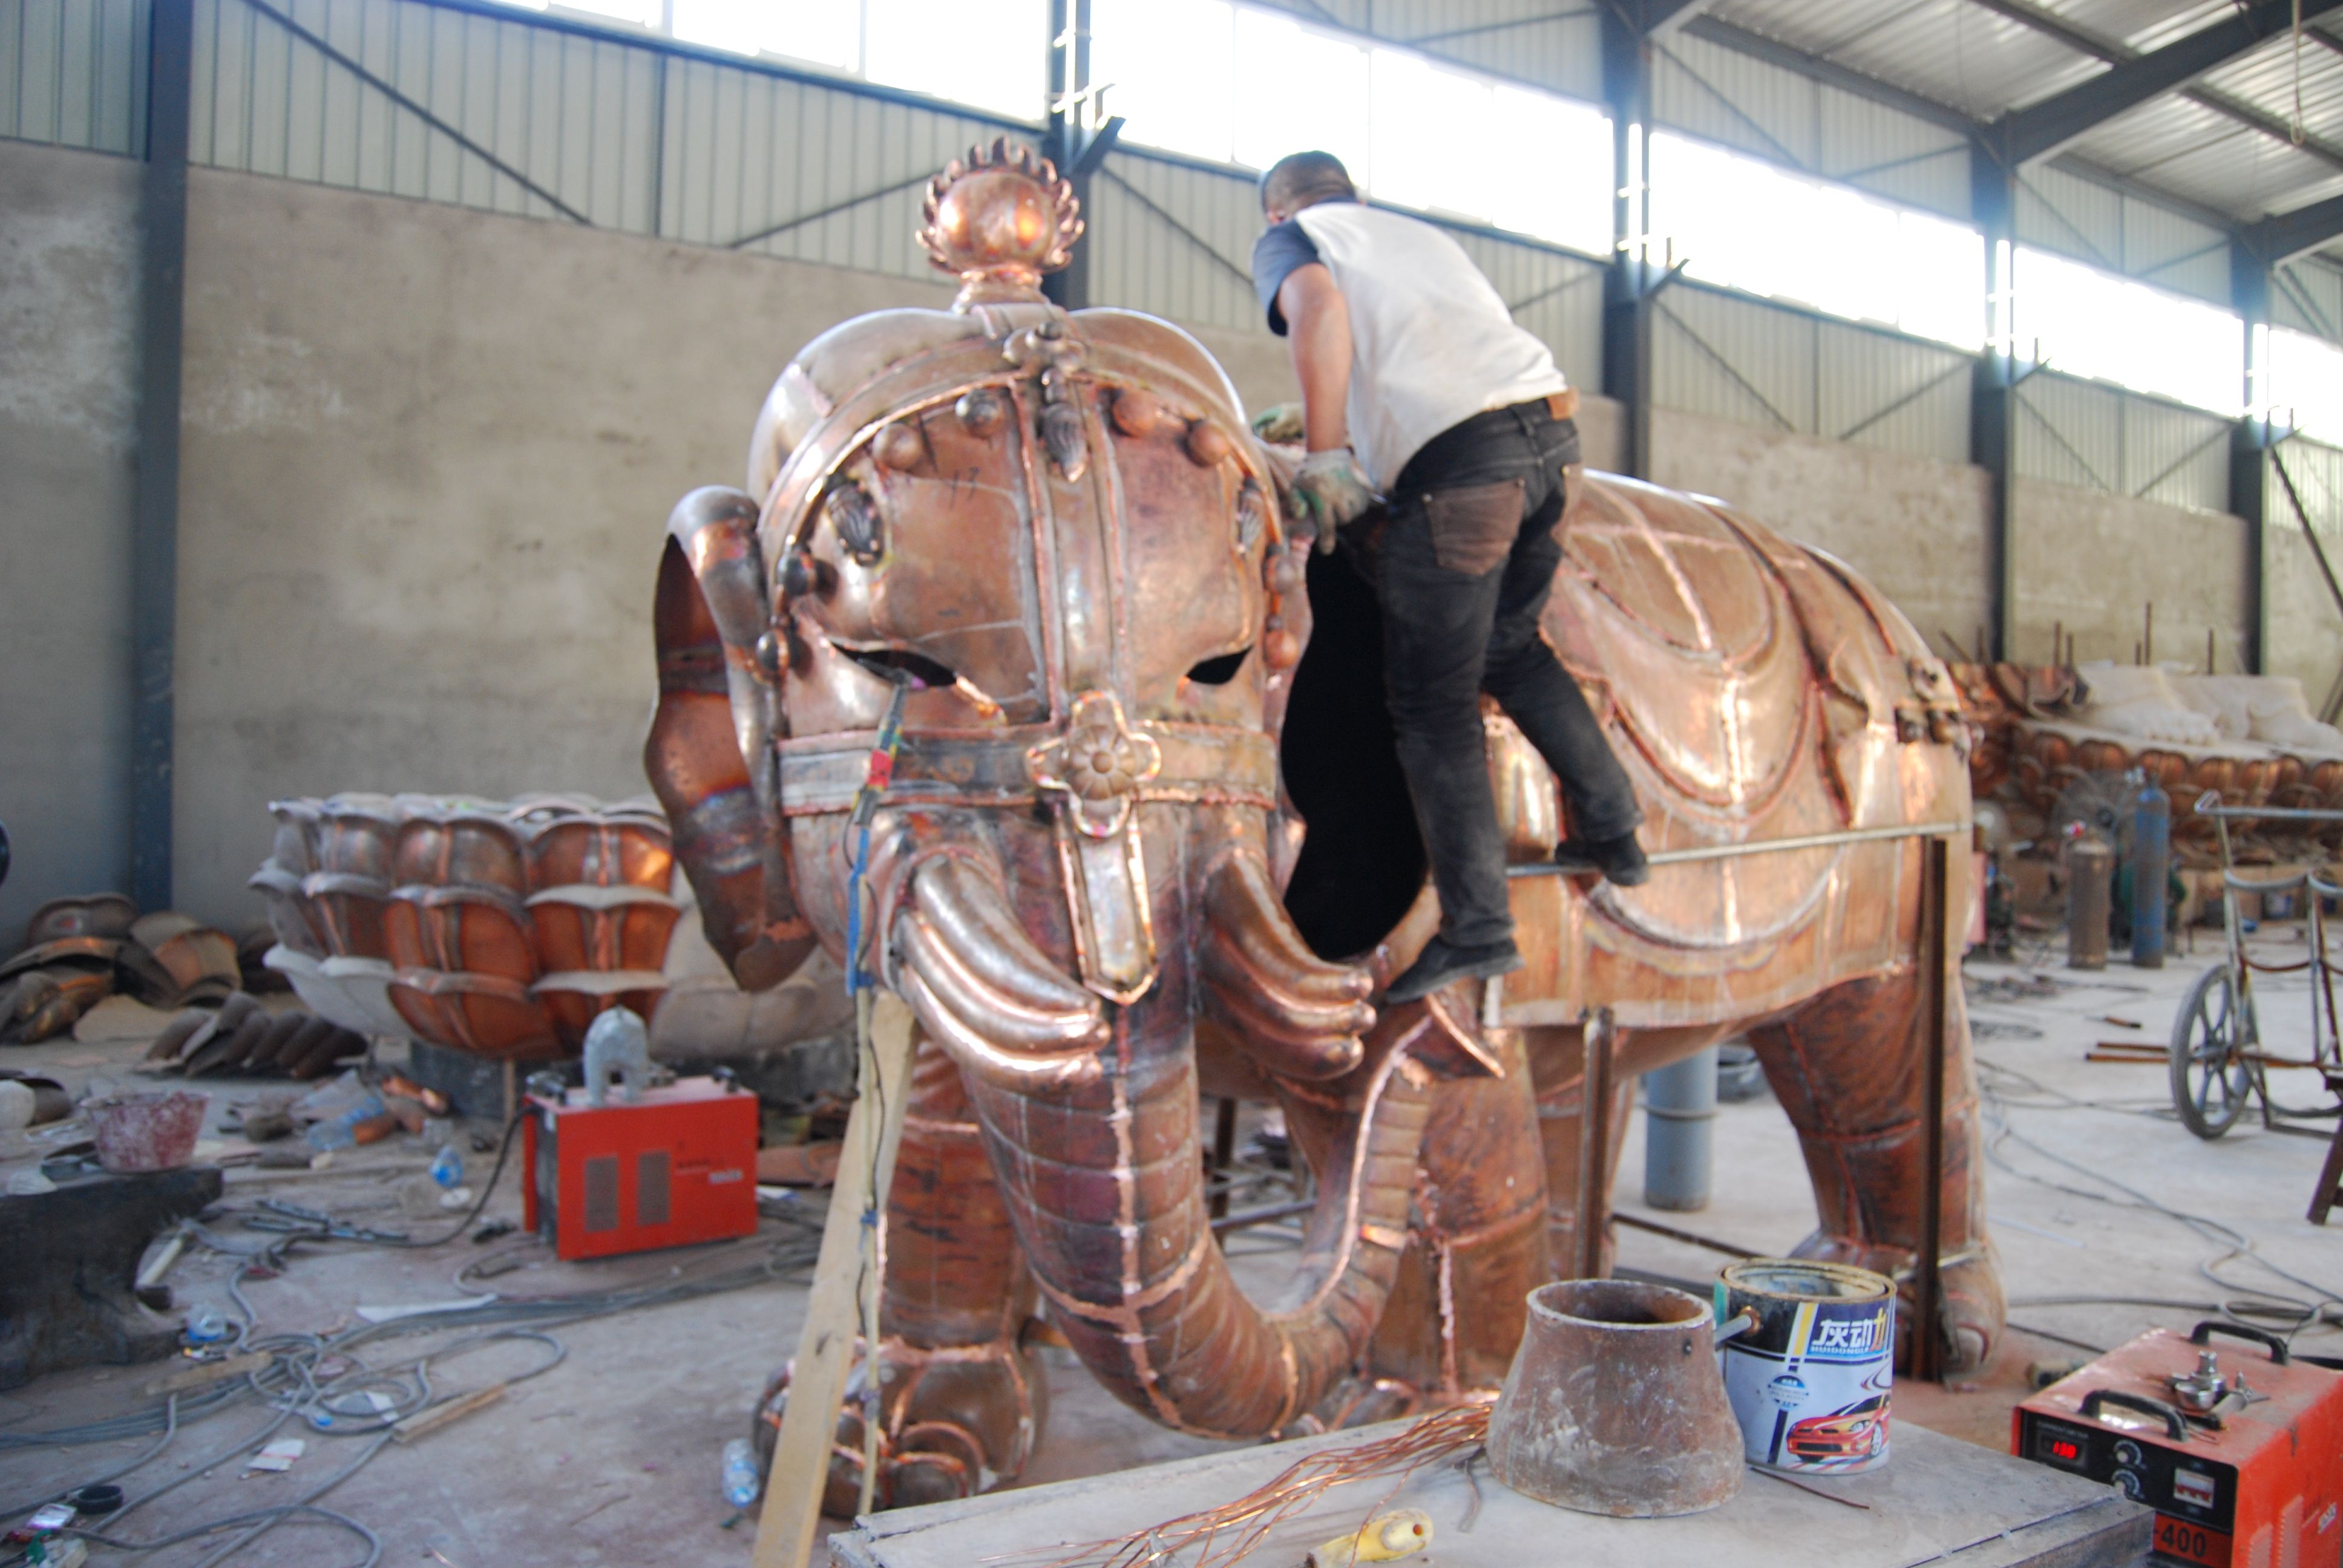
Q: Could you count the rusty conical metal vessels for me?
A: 1